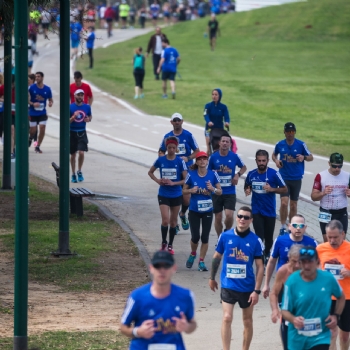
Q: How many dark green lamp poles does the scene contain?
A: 3